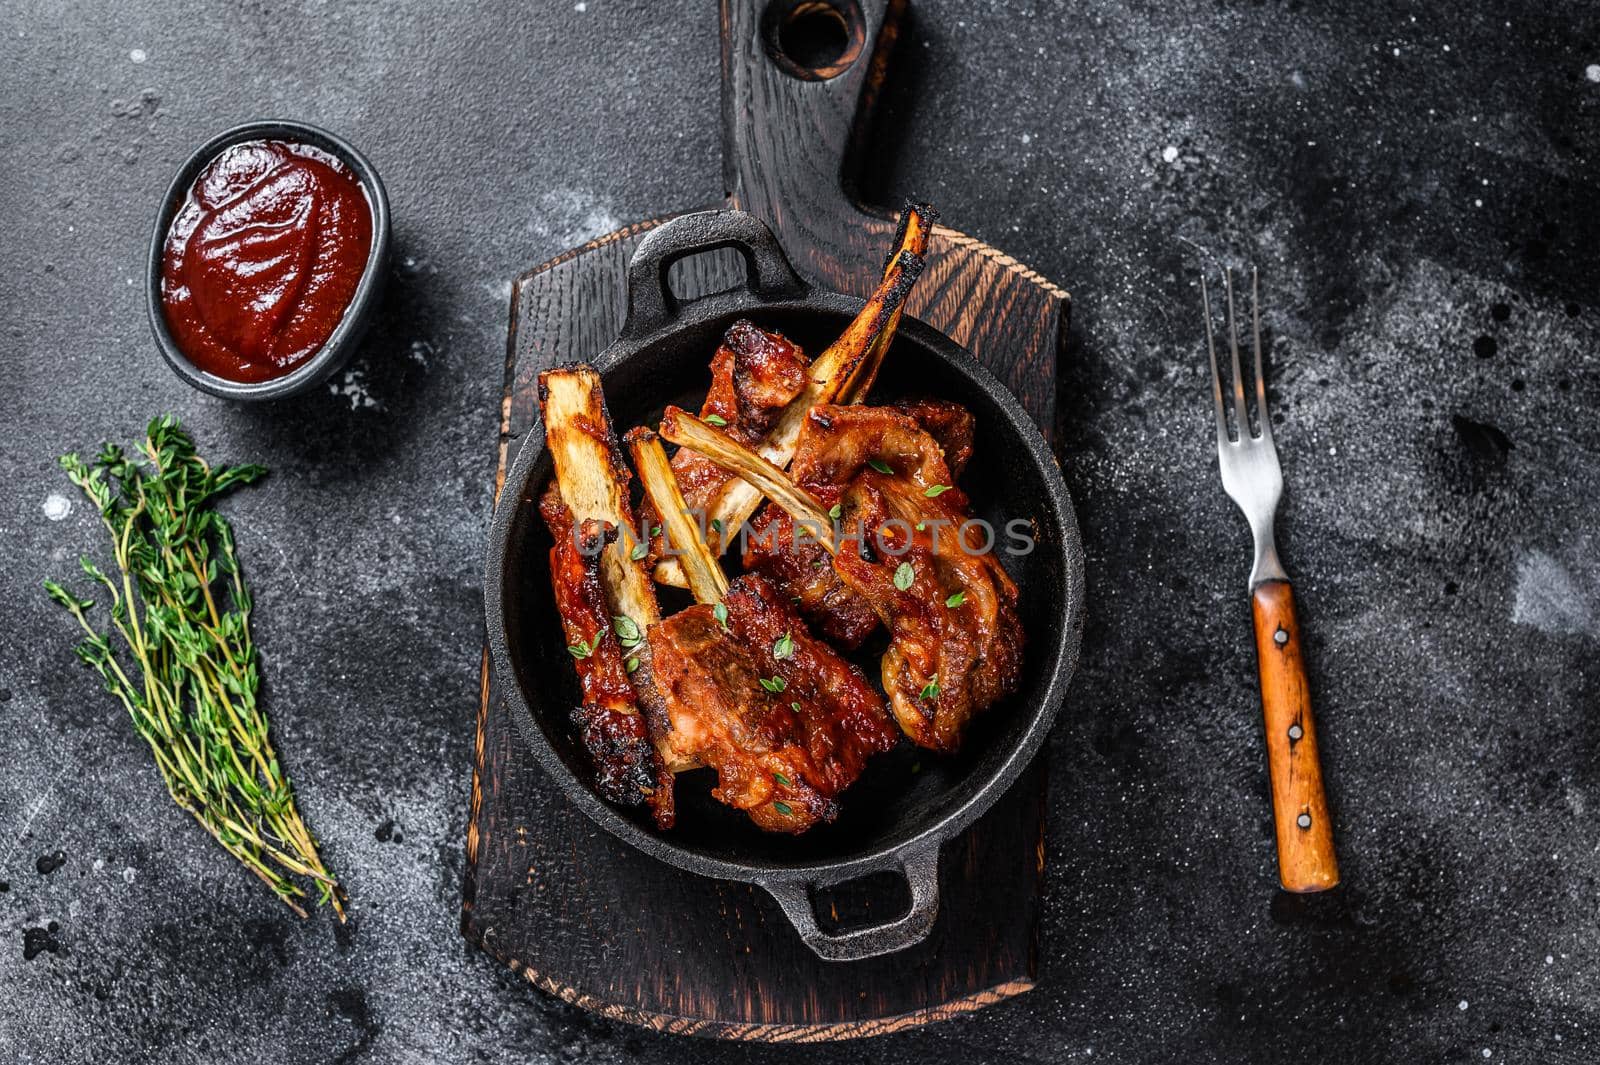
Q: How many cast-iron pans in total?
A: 1